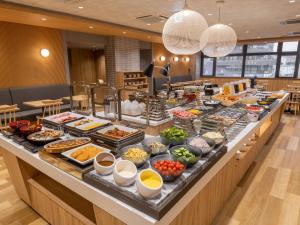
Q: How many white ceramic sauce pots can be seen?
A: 3